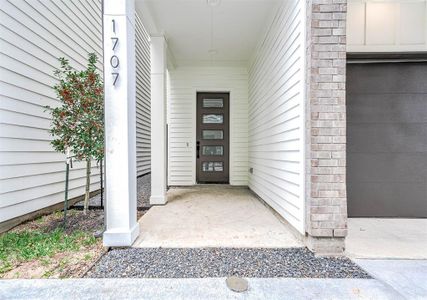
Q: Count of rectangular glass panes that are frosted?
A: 5